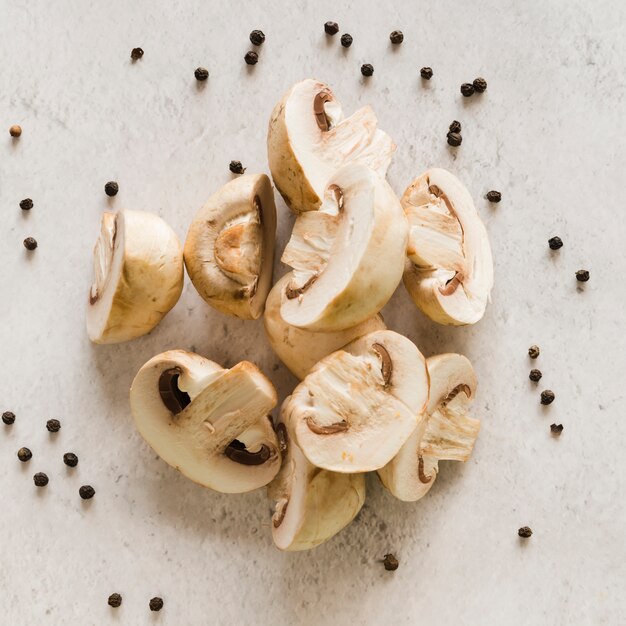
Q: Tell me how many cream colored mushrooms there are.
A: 10